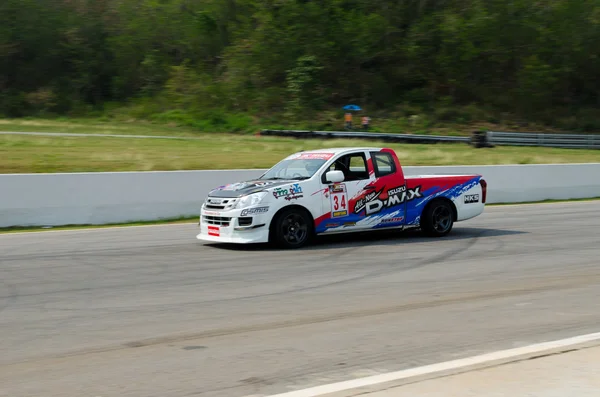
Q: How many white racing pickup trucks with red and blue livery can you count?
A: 1